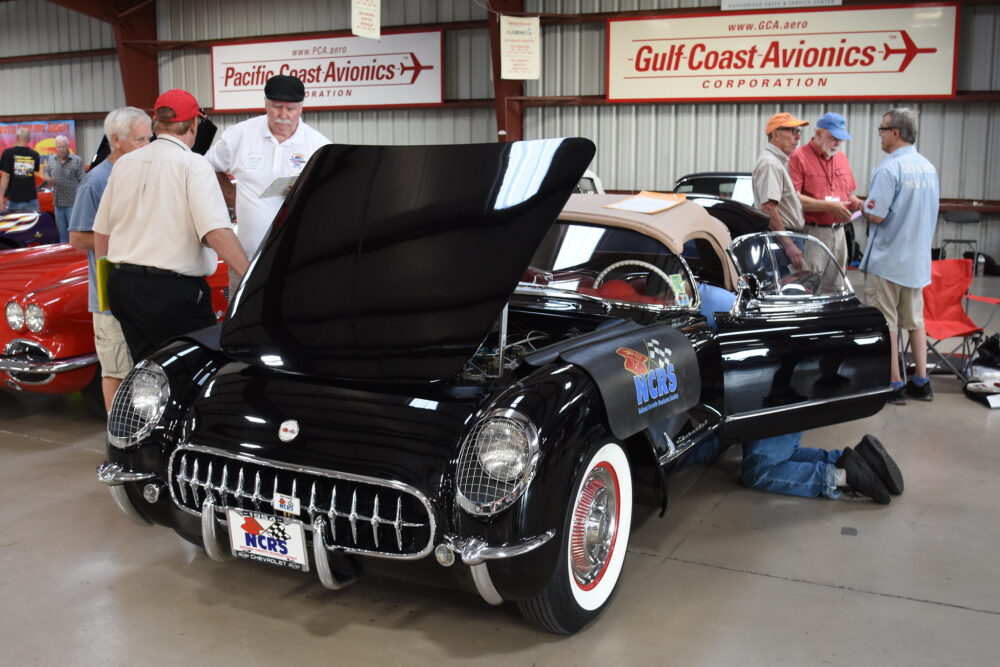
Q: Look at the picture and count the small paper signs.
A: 2